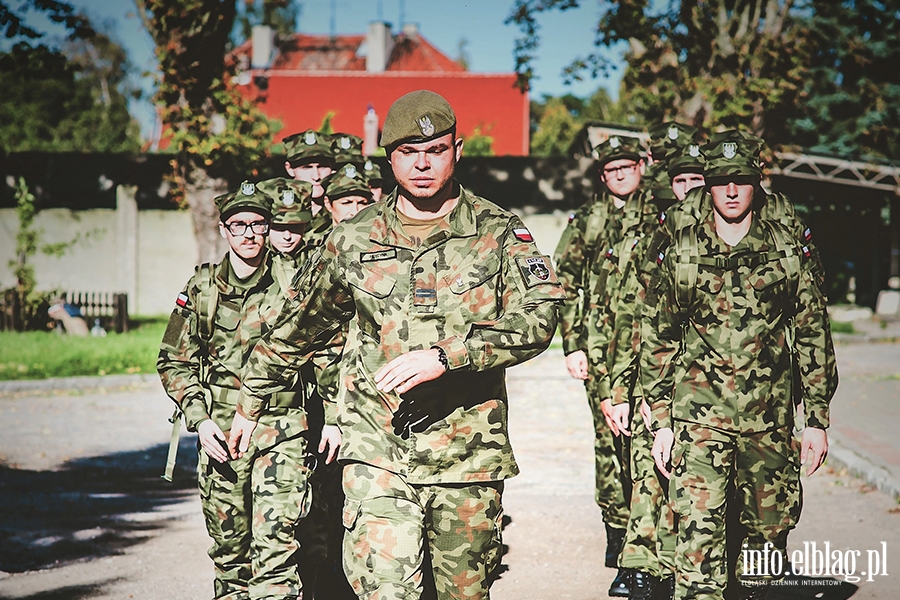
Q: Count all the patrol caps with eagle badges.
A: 10